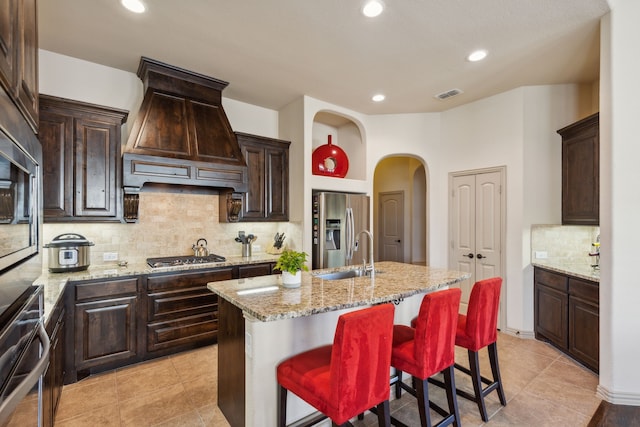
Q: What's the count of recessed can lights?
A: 4